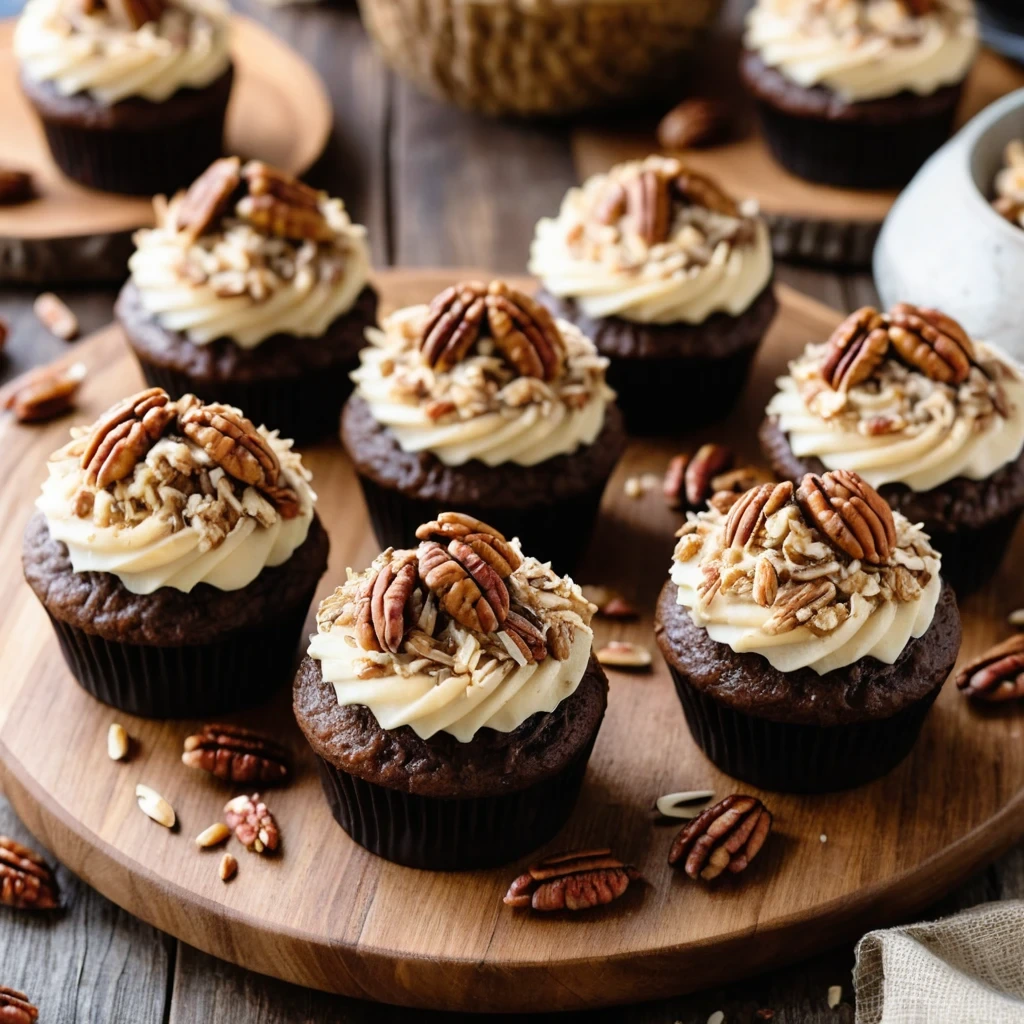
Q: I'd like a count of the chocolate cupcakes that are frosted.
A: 9